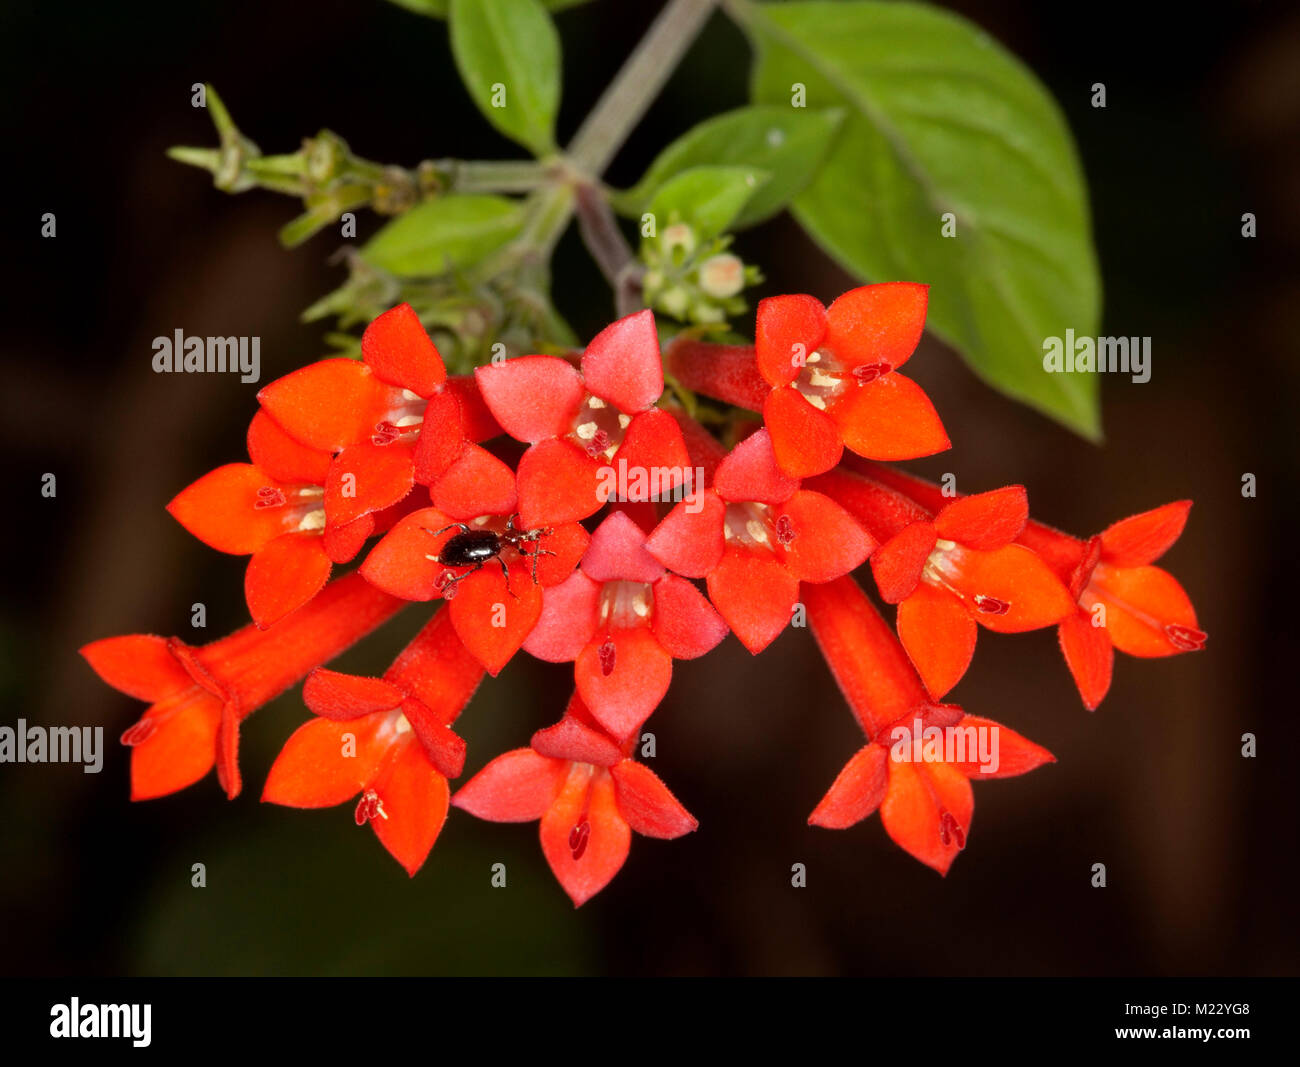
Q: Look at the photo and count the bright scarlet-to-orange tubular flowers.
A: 13